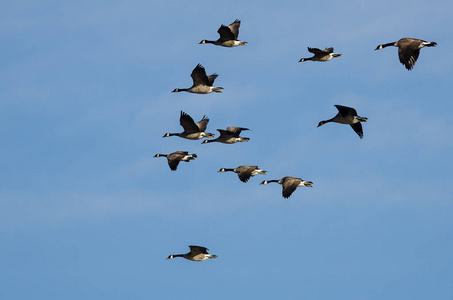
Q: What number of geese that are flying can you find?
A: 11